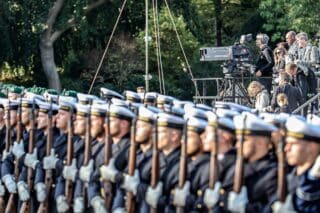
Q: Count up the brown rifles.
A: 13